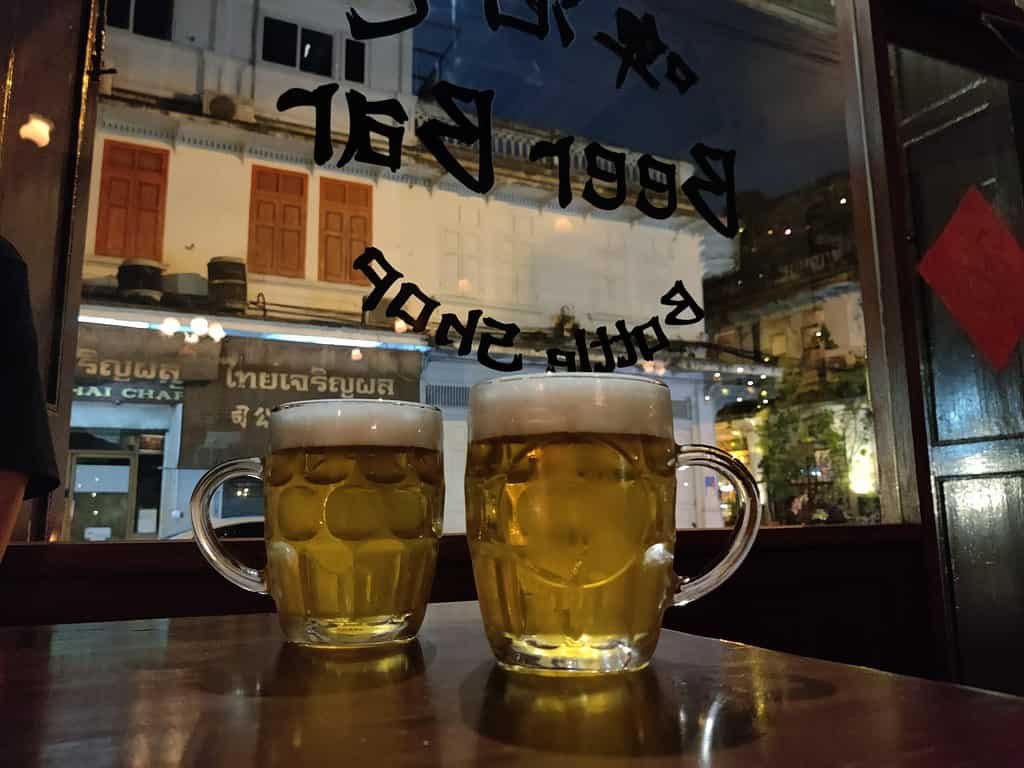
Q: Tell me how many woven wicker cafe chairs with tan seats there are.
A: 0